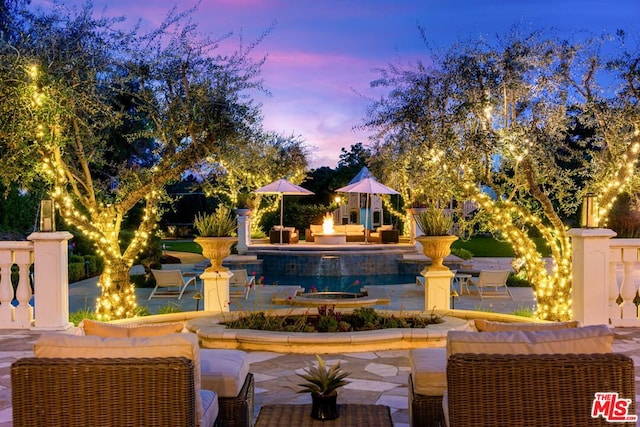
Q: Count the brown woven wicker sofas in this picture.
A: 2